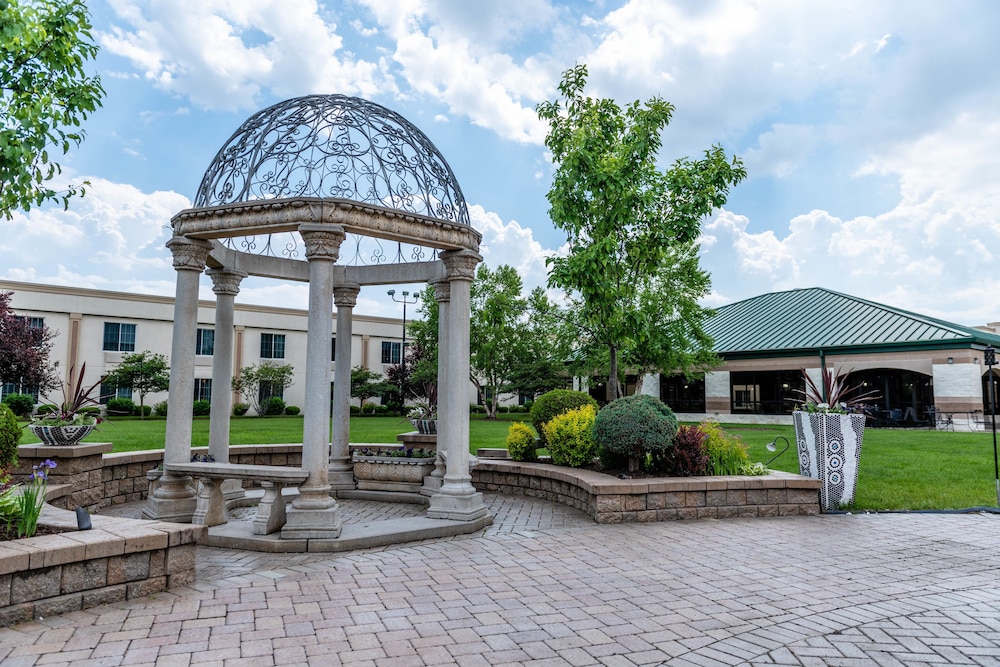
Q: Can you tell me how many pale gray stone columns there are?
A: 6